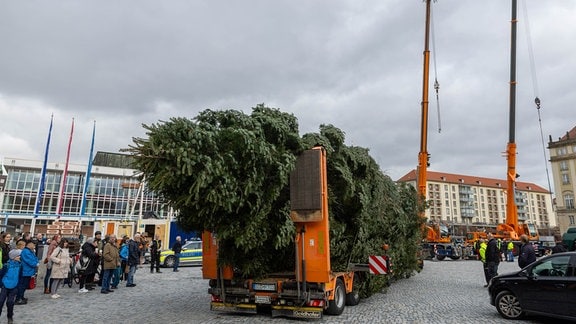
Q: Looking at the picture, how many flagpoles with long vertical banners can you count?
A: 3